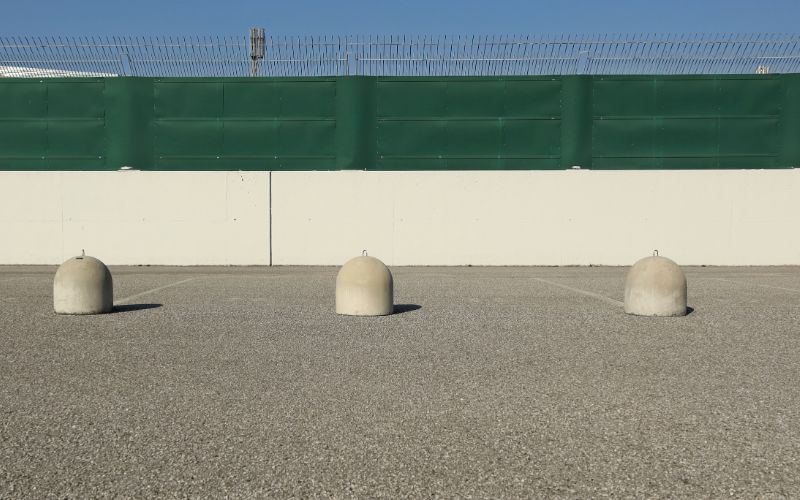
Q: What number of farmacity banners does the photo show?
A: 0